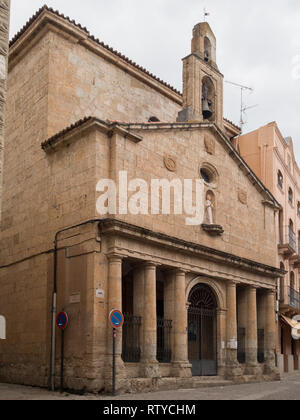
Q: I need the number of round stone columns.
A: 6